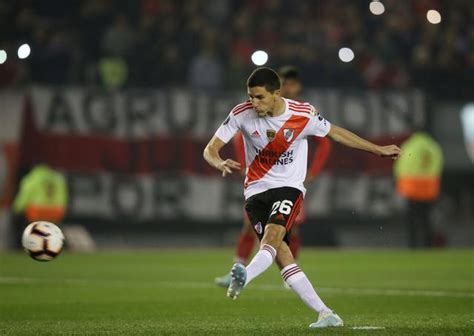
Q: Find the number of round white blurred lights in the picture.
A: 6